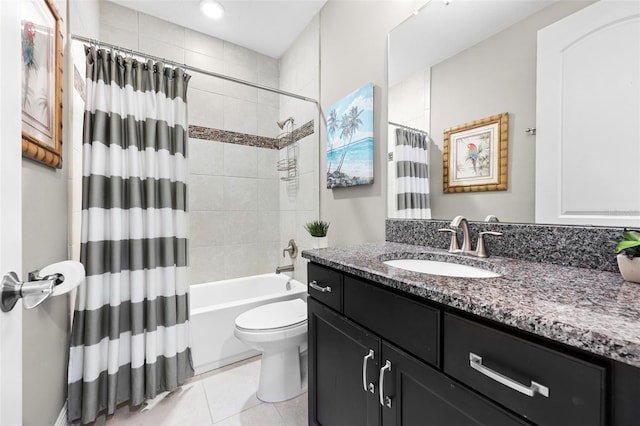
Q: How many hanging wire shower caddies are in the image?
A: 1